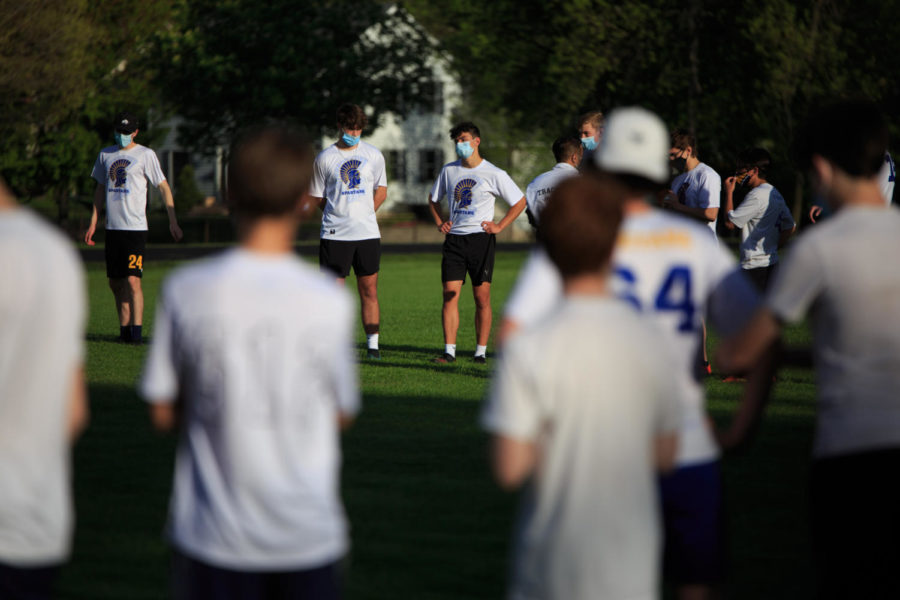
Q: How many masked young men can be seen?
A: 6